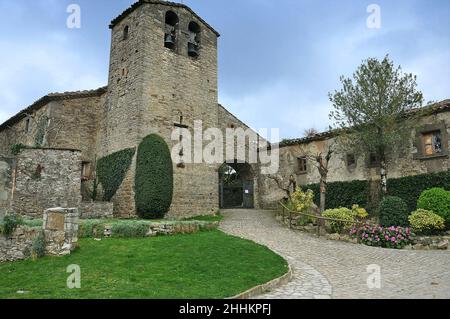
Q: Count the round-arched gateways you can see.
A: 1